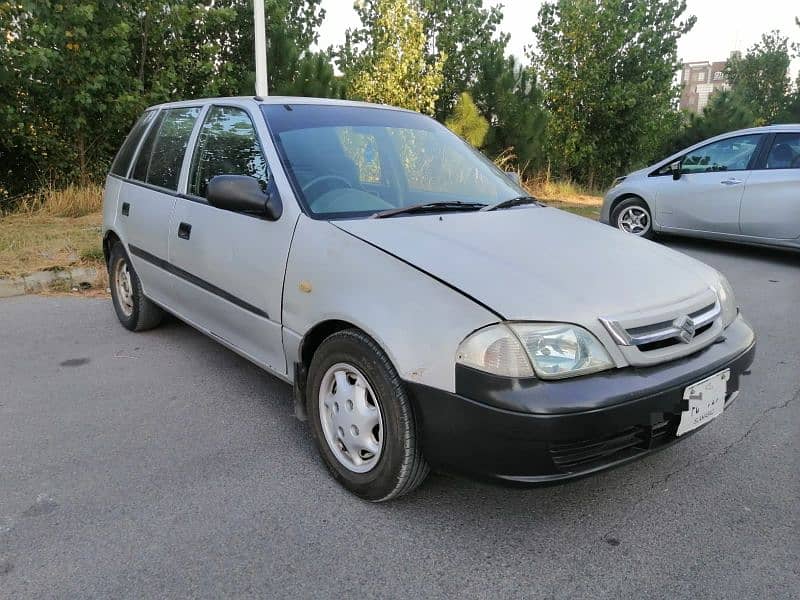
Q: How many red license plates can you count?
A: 0